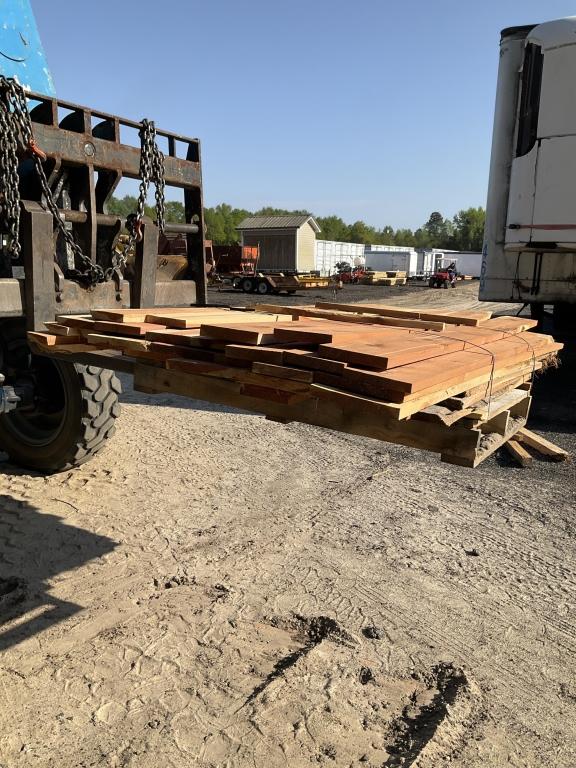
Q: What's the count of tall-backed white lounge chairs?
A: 0